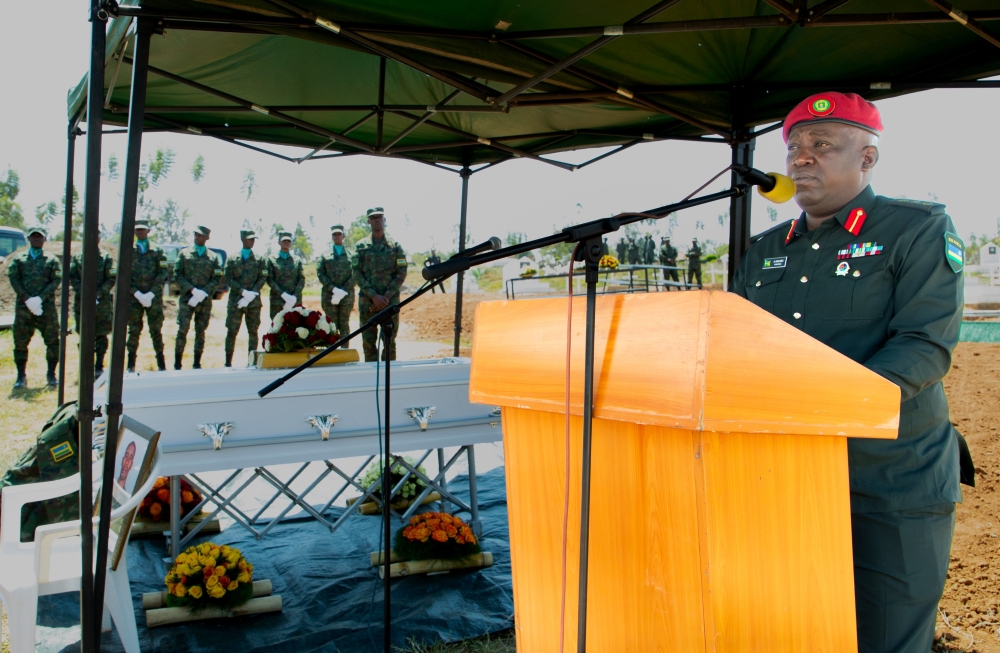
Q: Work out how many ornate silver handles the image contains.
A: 3